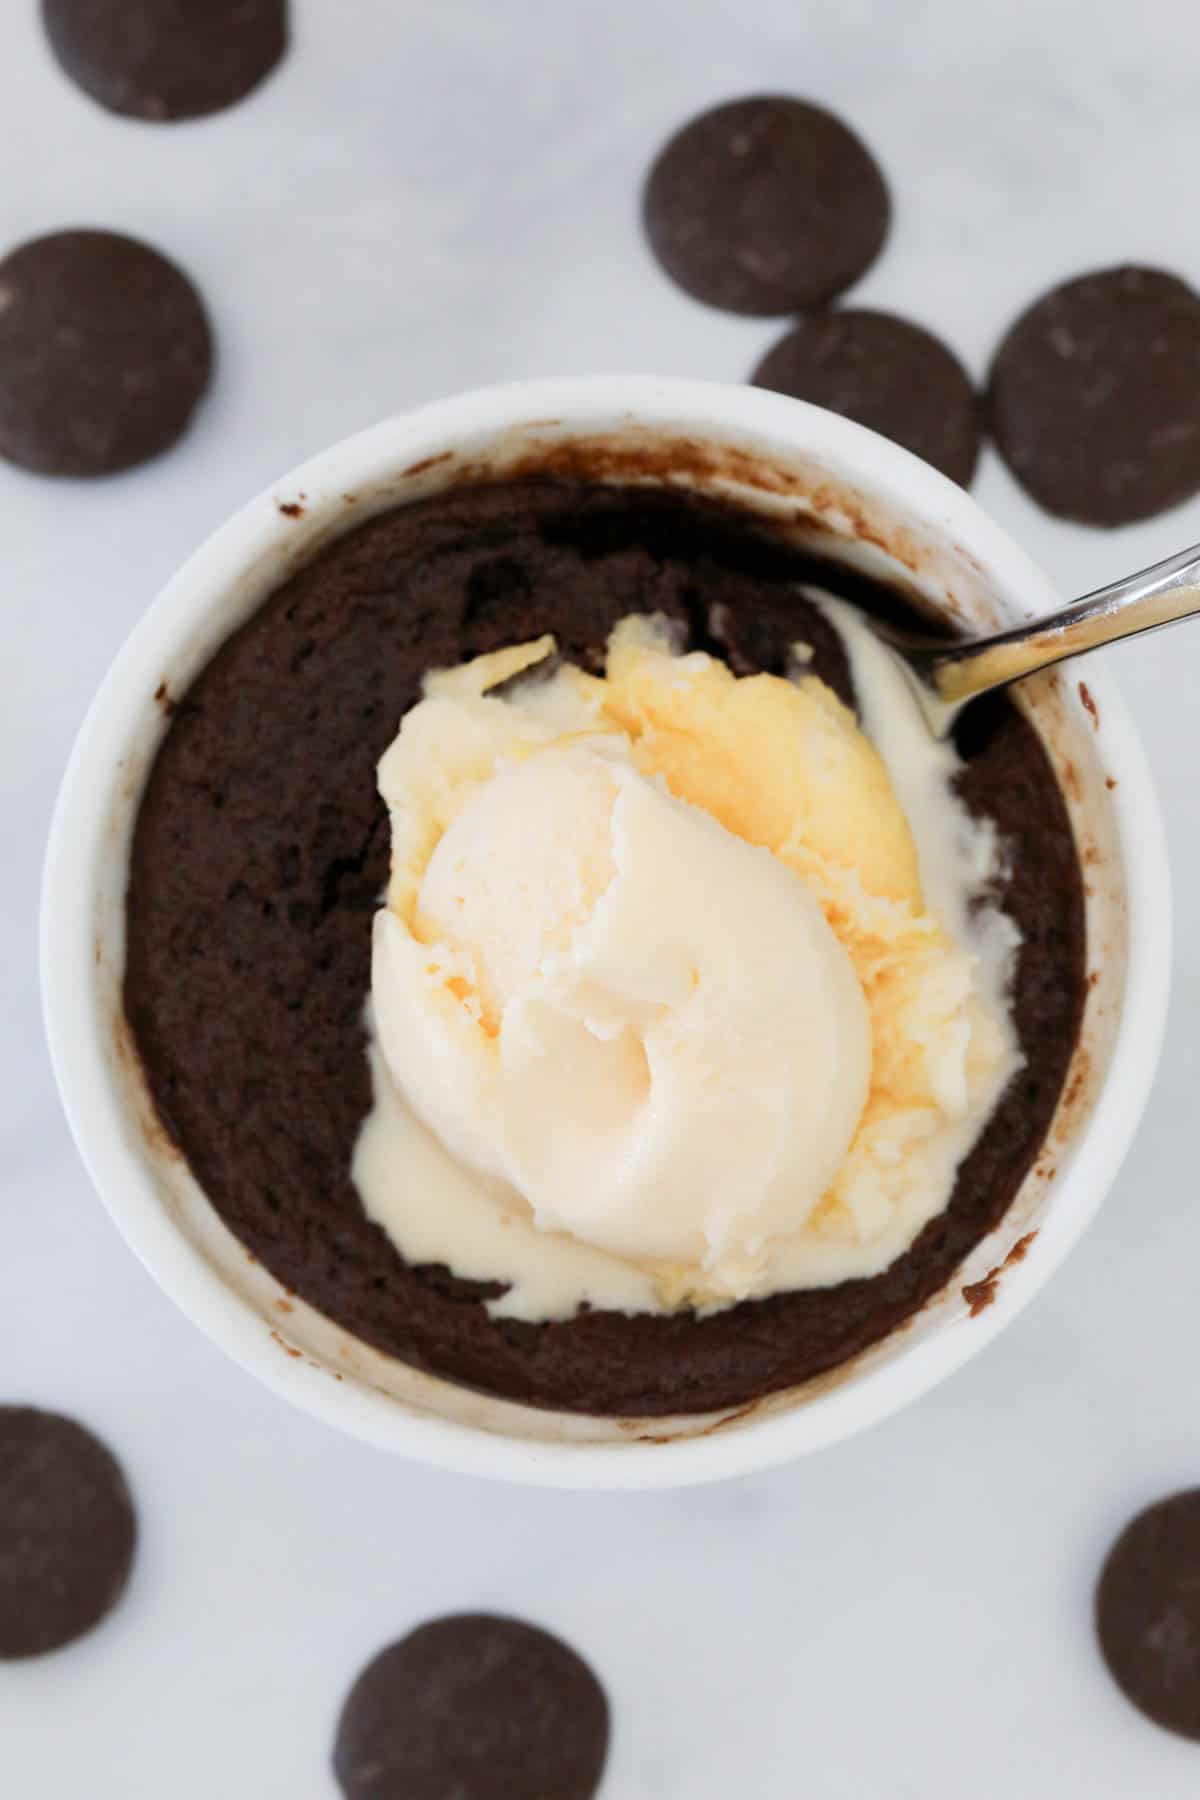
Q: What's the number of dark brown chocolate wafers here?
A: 8